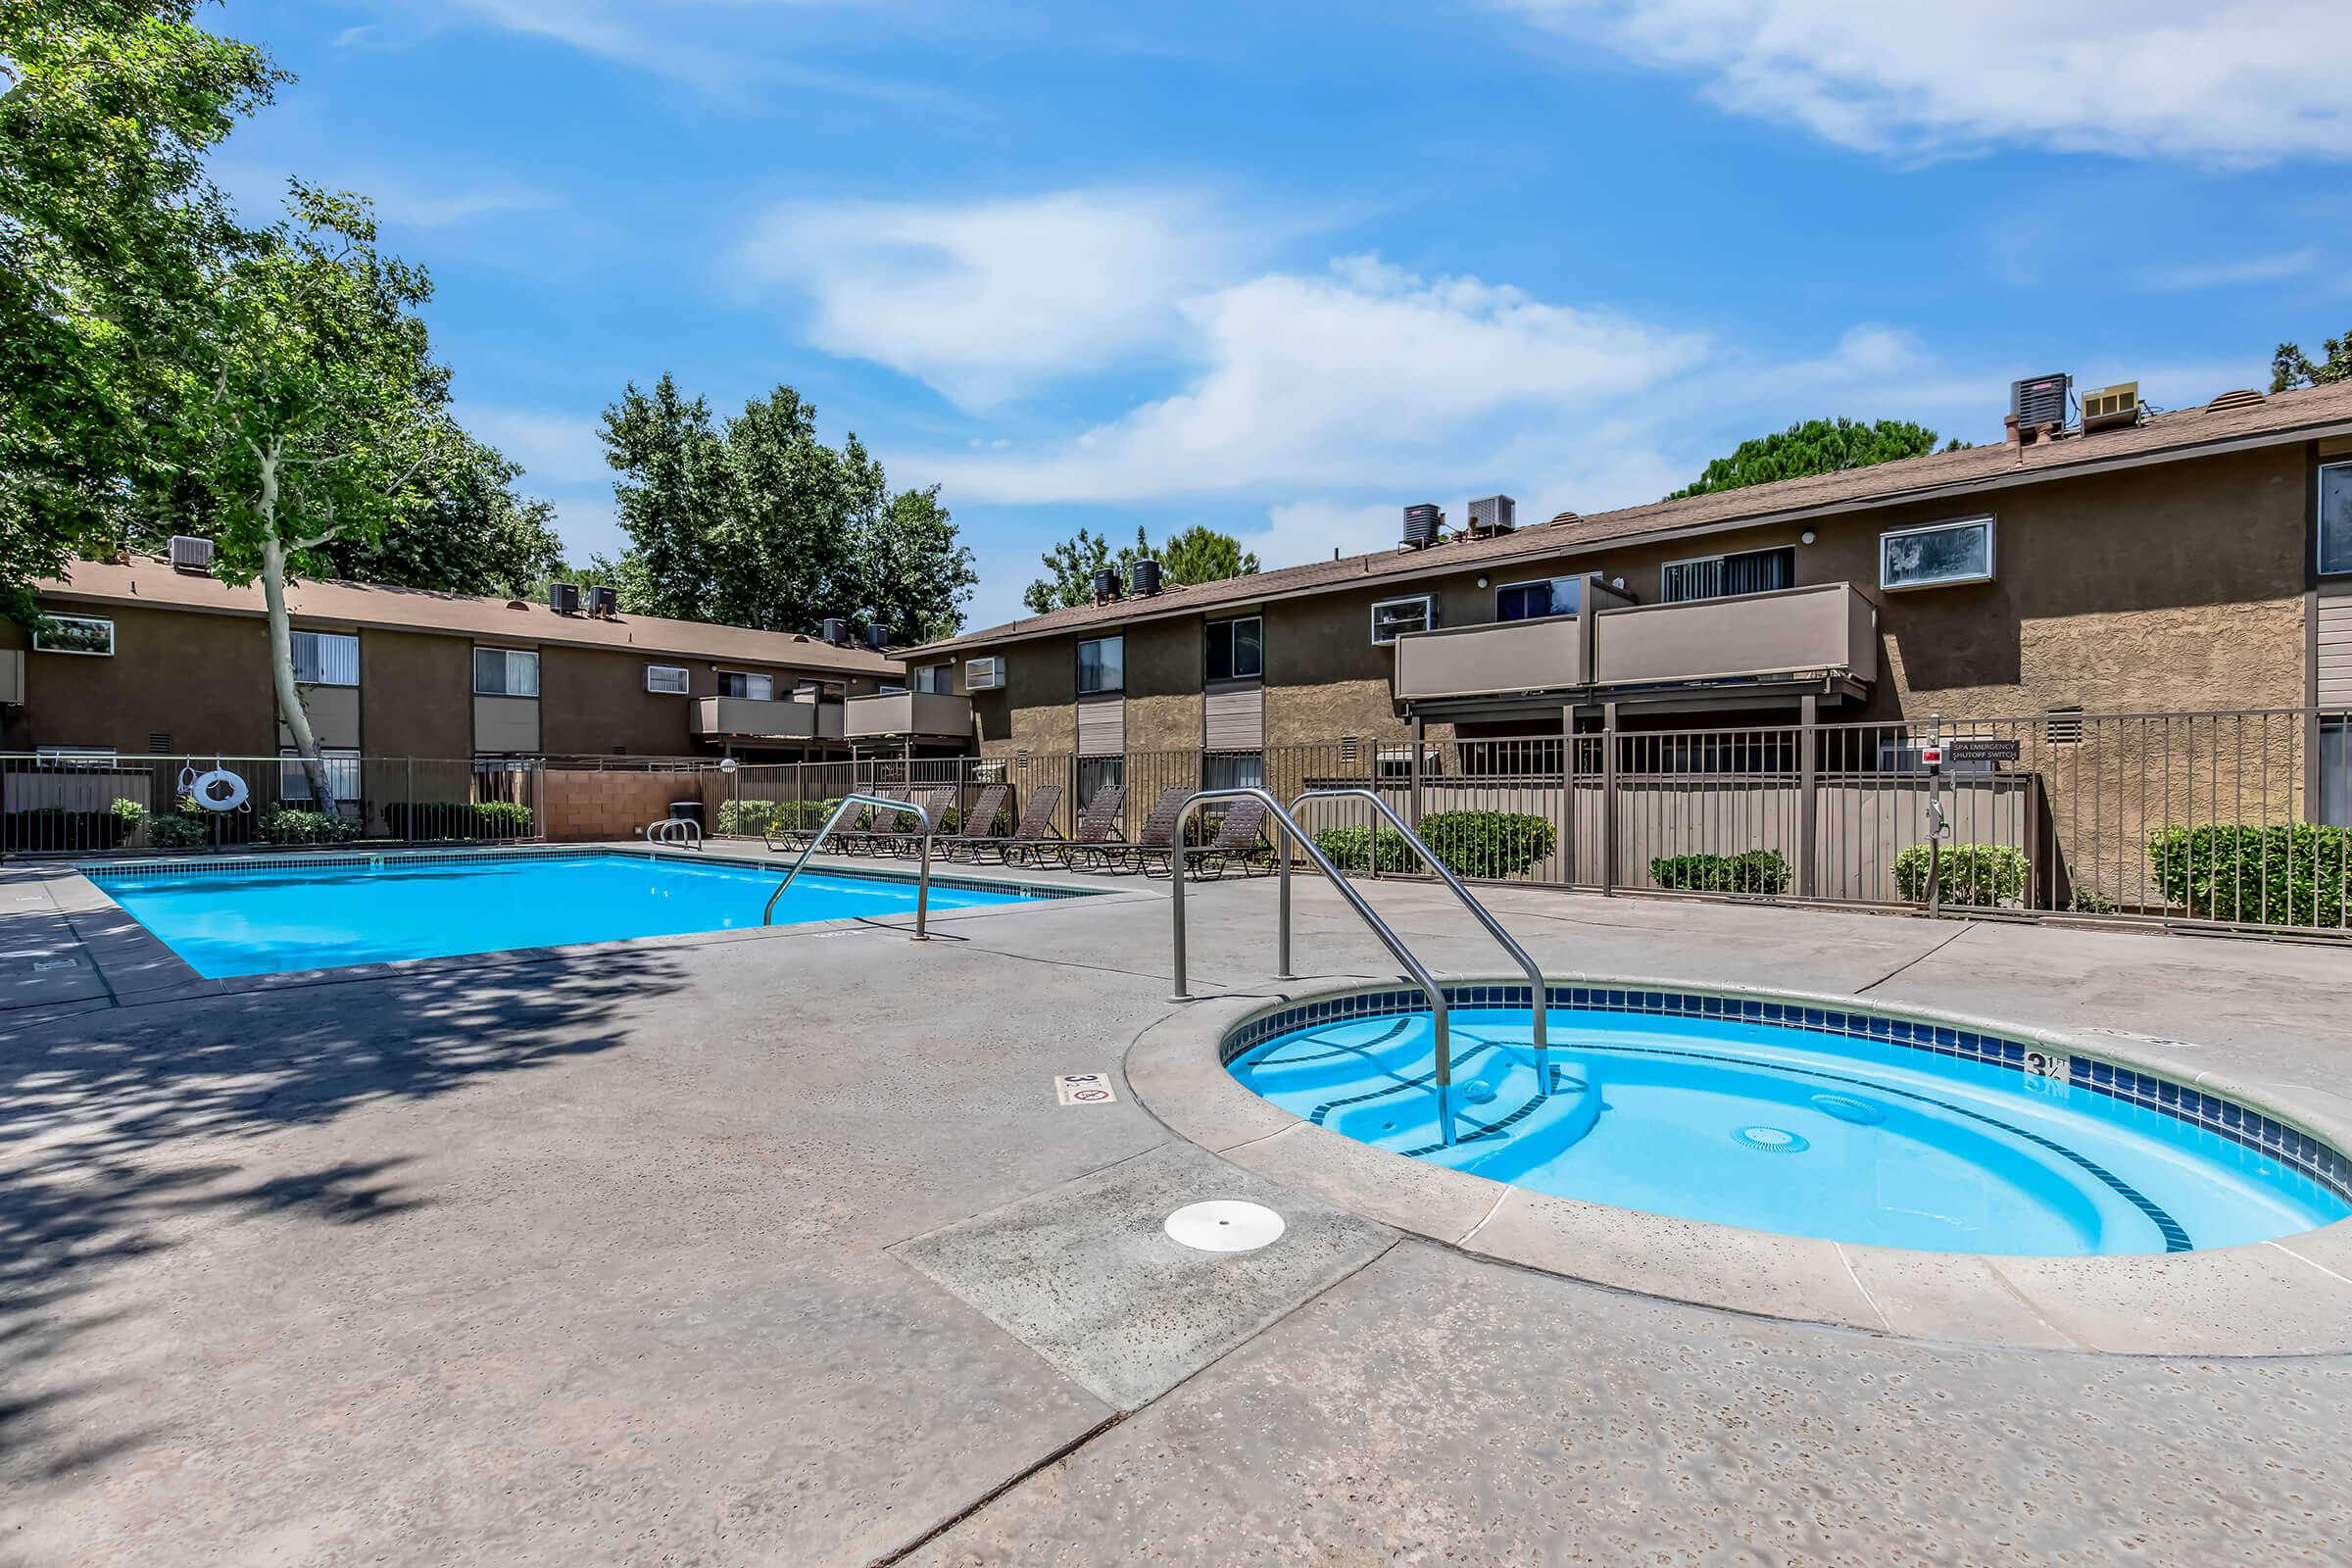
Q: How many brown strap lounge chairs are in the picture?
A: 8